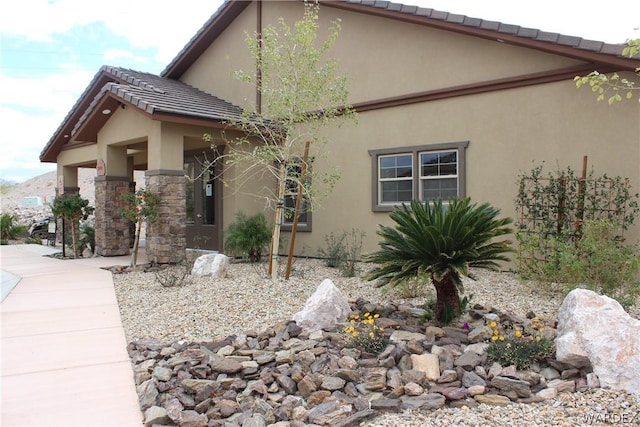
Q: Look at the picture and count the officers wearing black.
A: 0